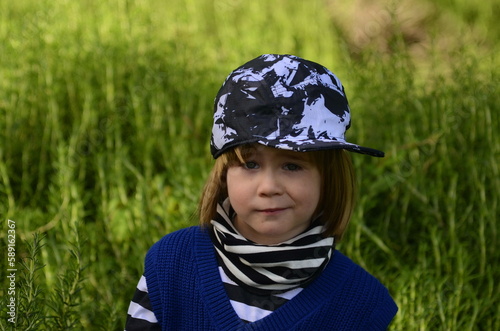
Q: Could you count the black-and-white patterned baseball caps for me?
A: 1